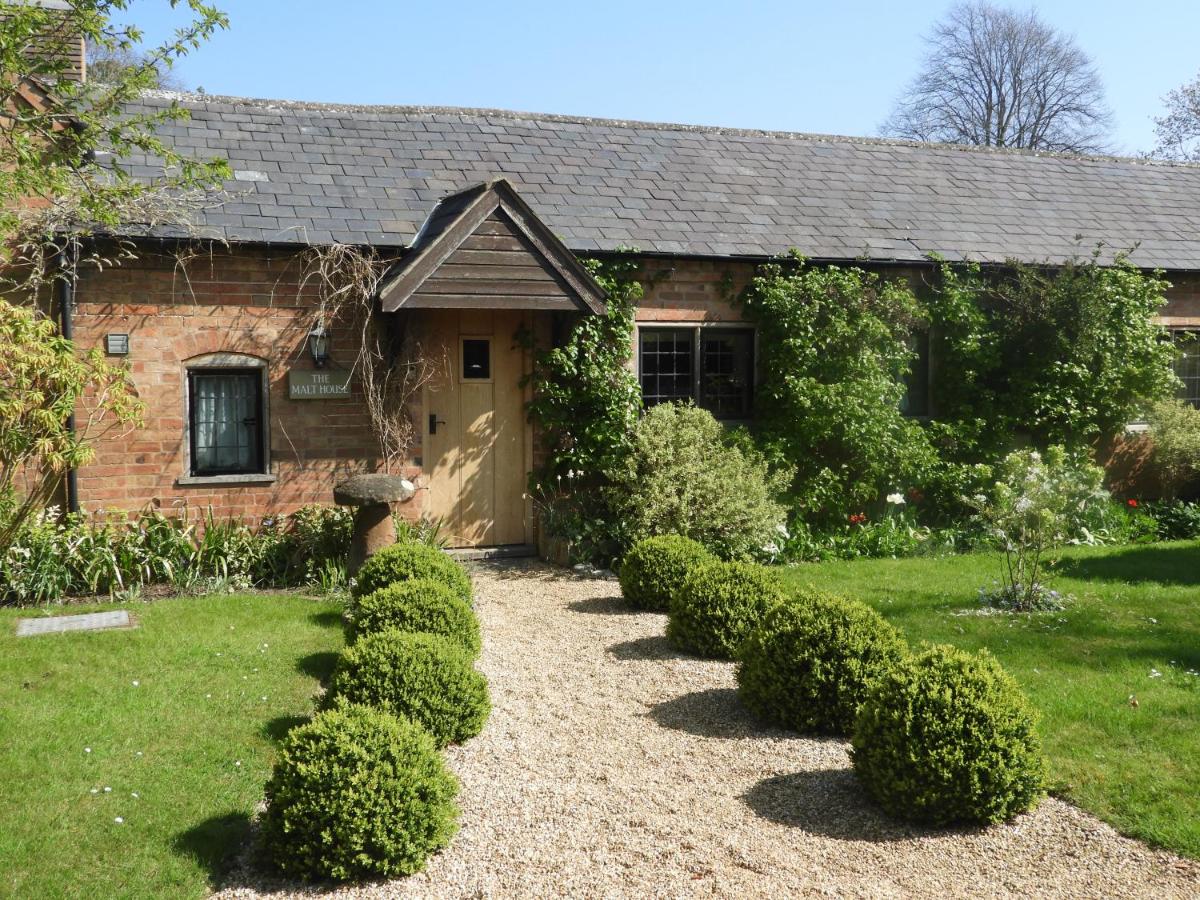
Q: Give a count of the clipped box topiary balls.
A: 8